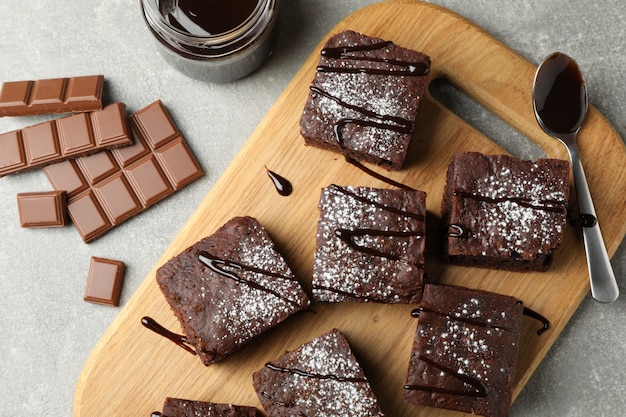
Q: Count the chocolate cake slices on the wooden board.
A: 7